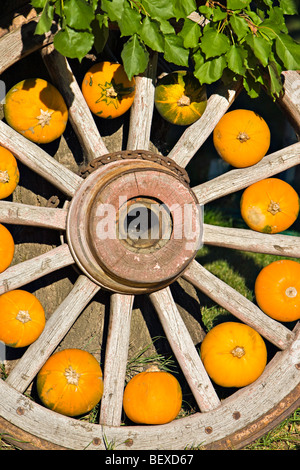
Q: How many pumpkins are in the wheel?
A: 12